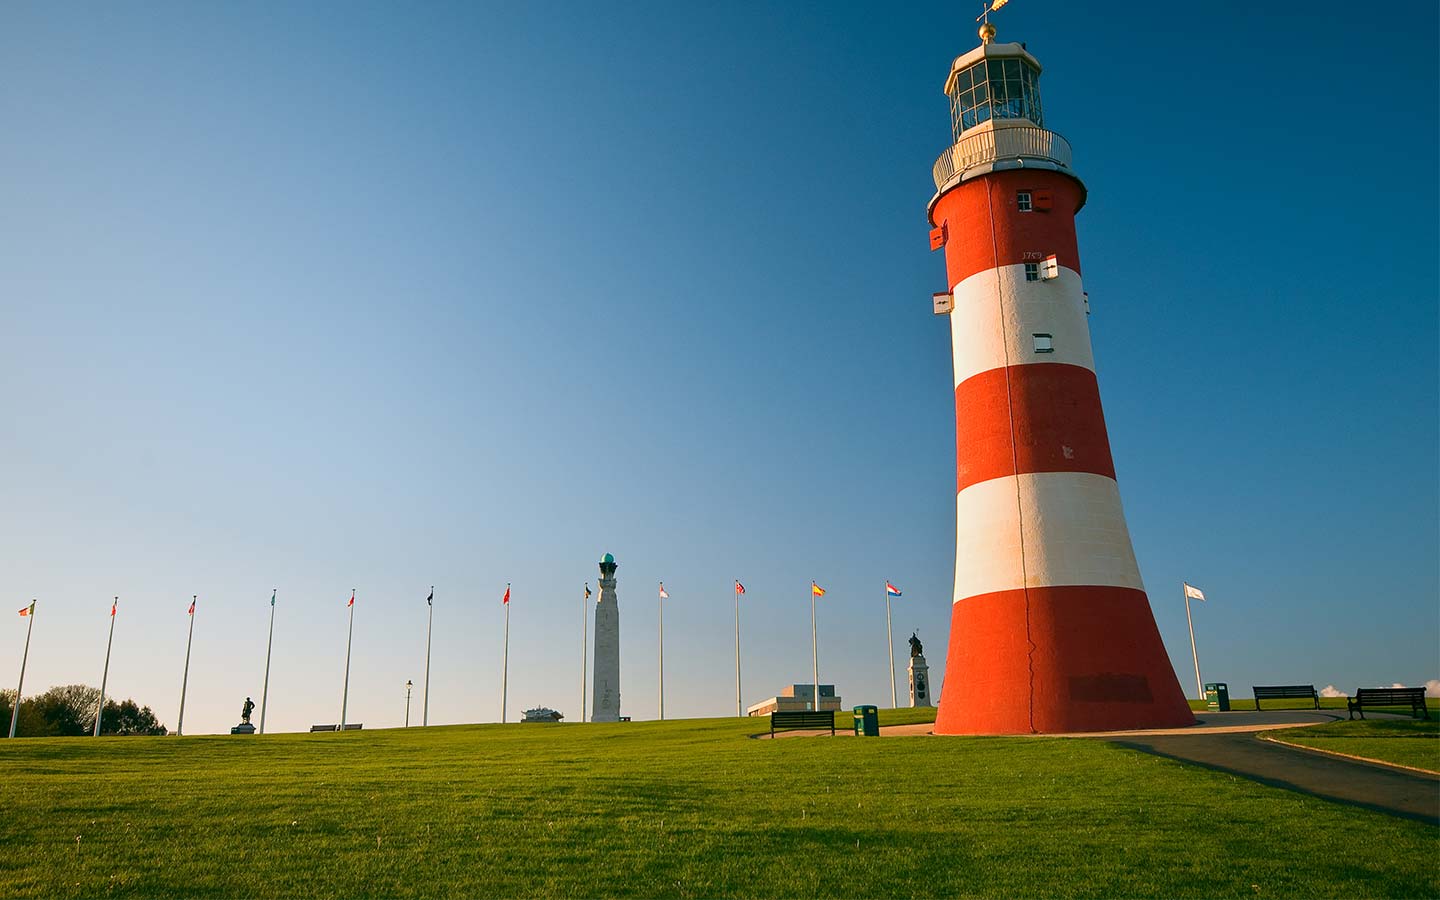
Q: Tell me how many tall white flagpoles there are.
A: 13